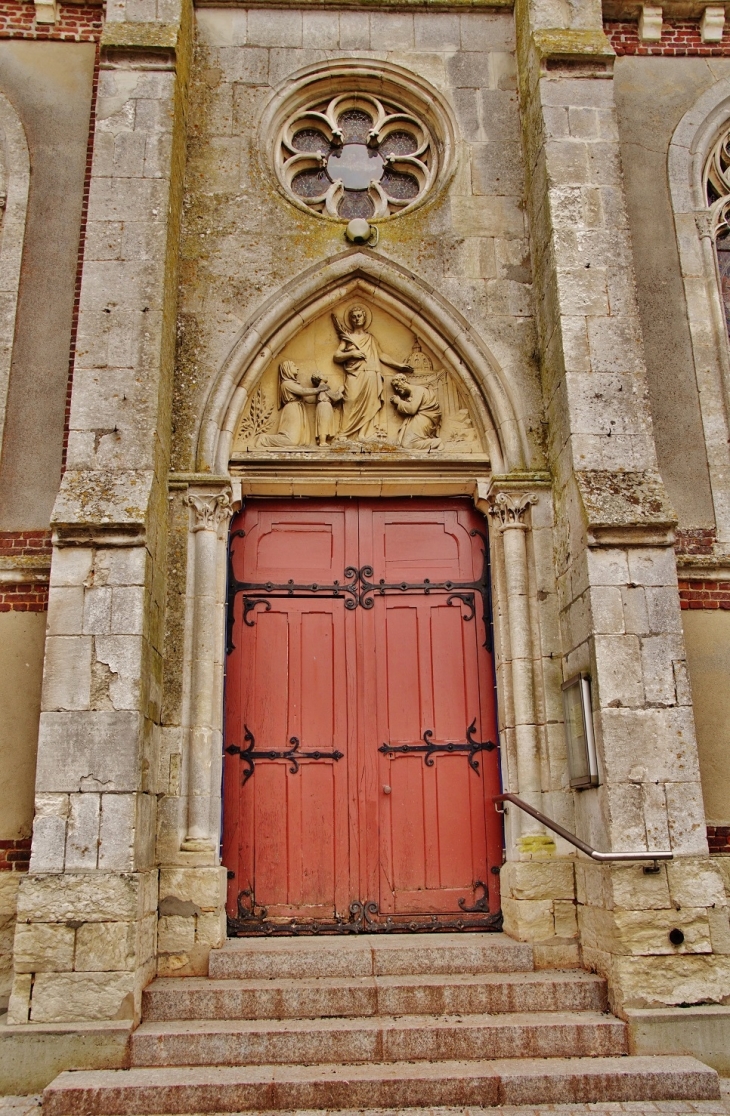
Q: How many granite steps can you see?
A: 4